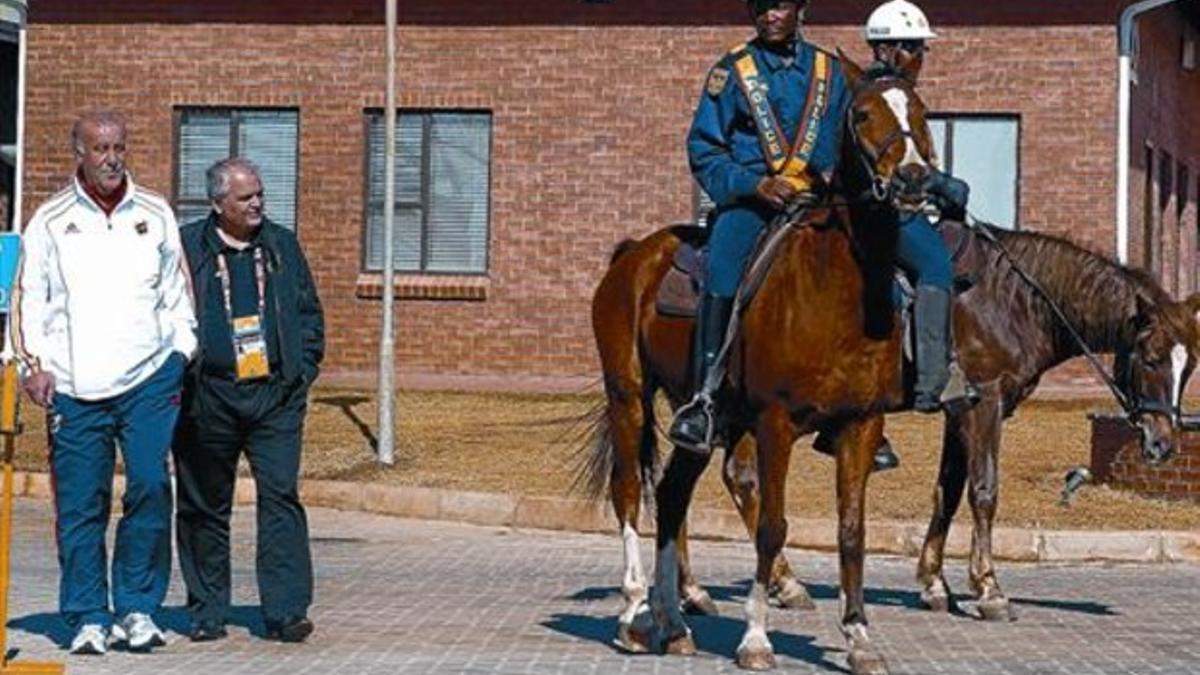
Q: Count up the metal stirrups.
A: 2